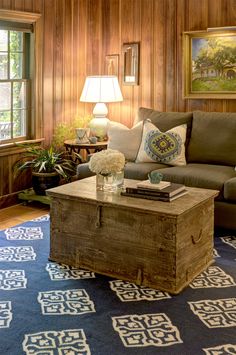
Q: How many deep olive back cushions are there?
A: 2